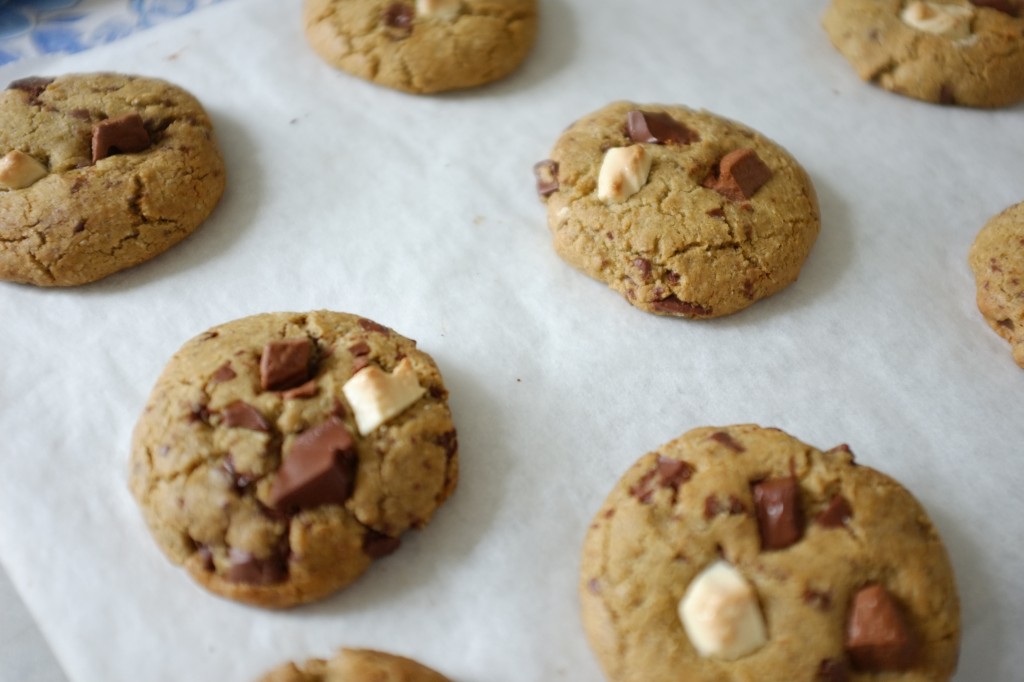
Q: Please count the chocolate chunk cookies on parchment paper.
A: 8